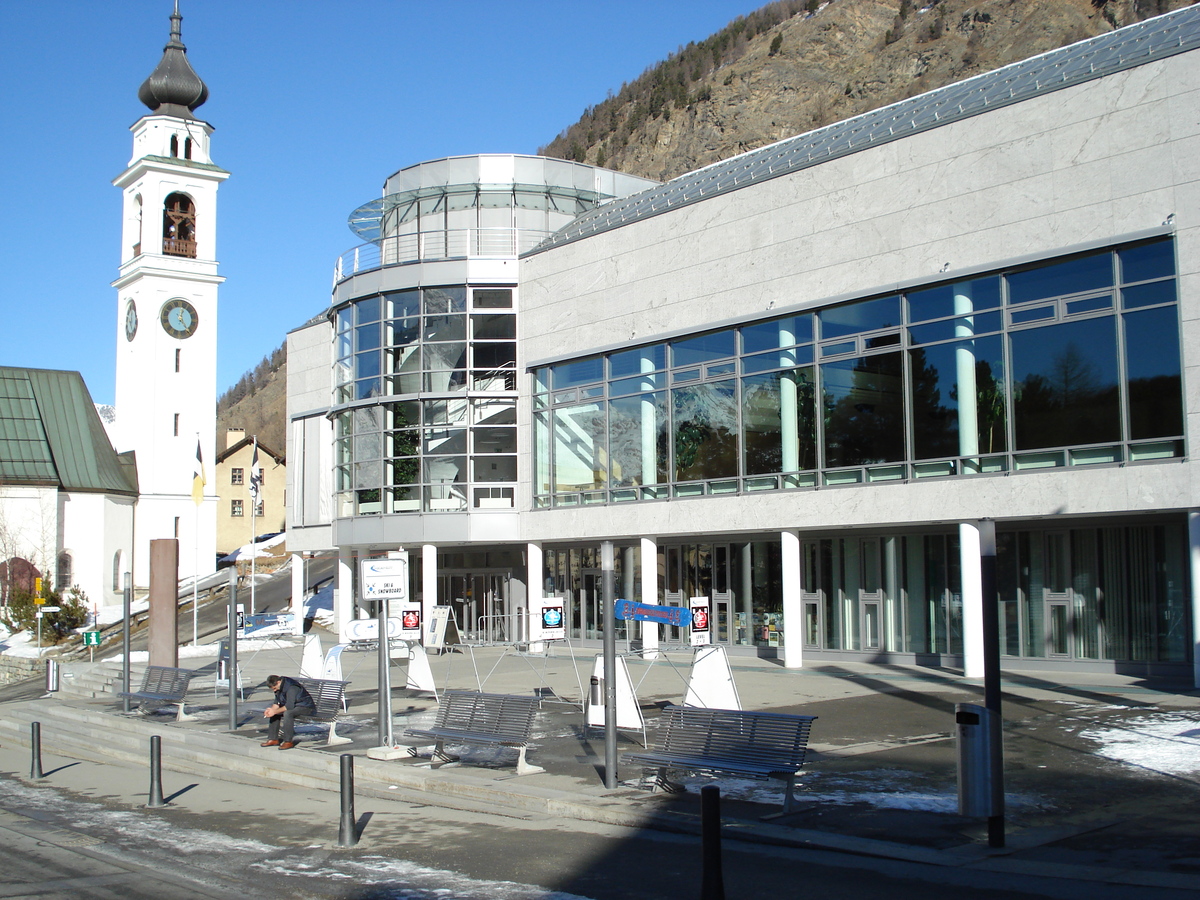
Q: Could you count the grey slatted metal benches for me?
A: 4